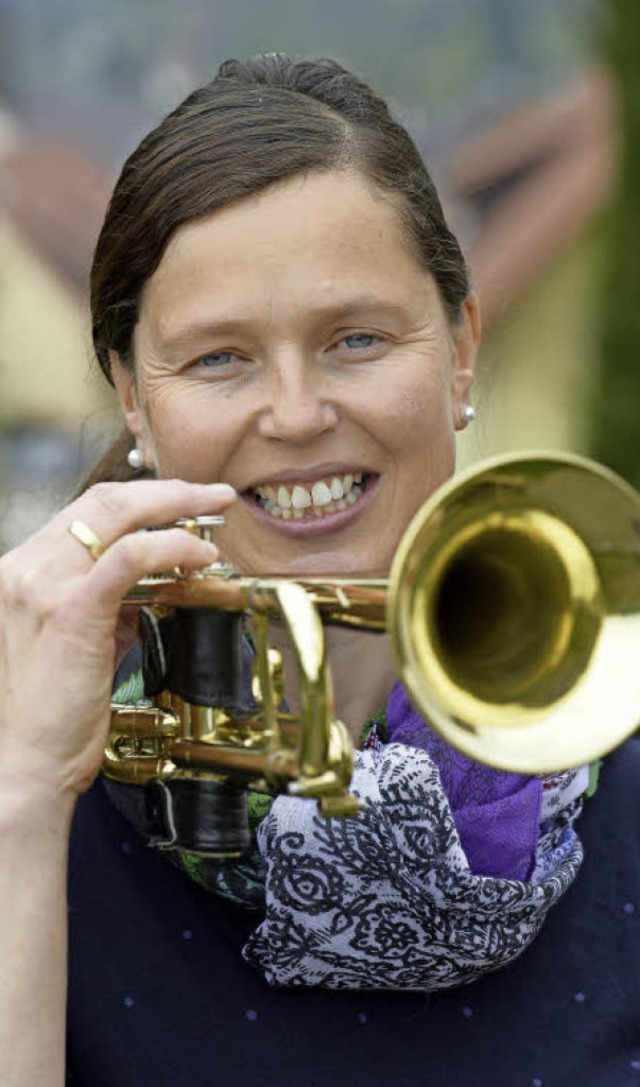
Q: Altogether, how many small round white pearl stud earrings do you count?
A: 2